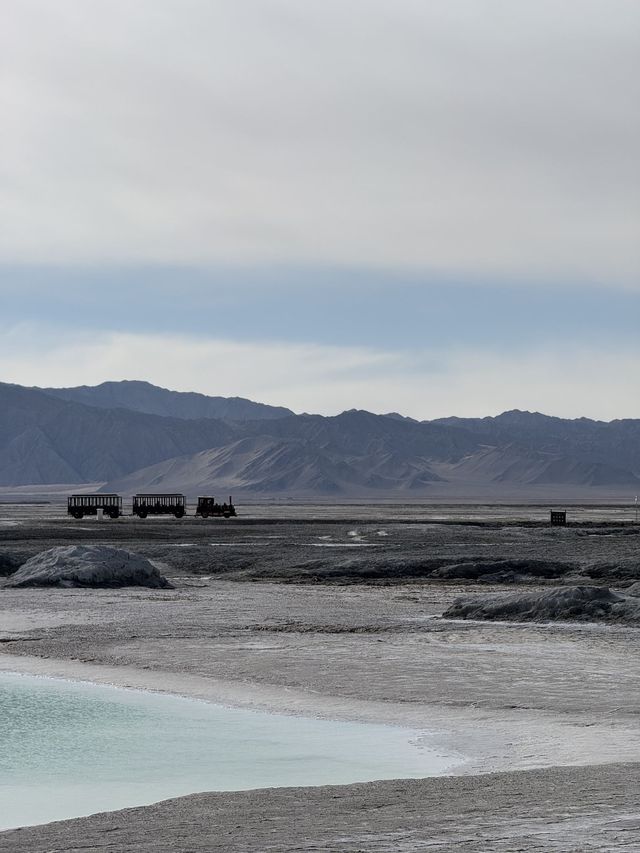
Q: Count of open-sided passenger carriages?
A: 2